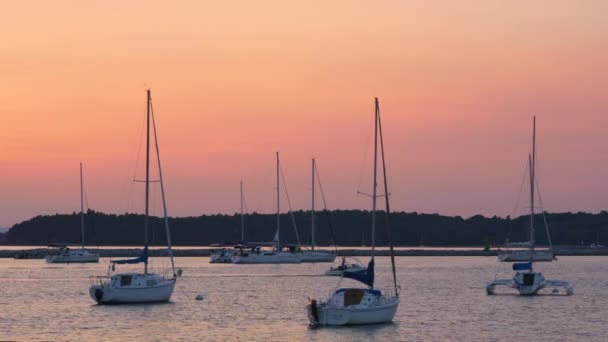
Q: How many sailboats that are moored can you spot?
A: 8